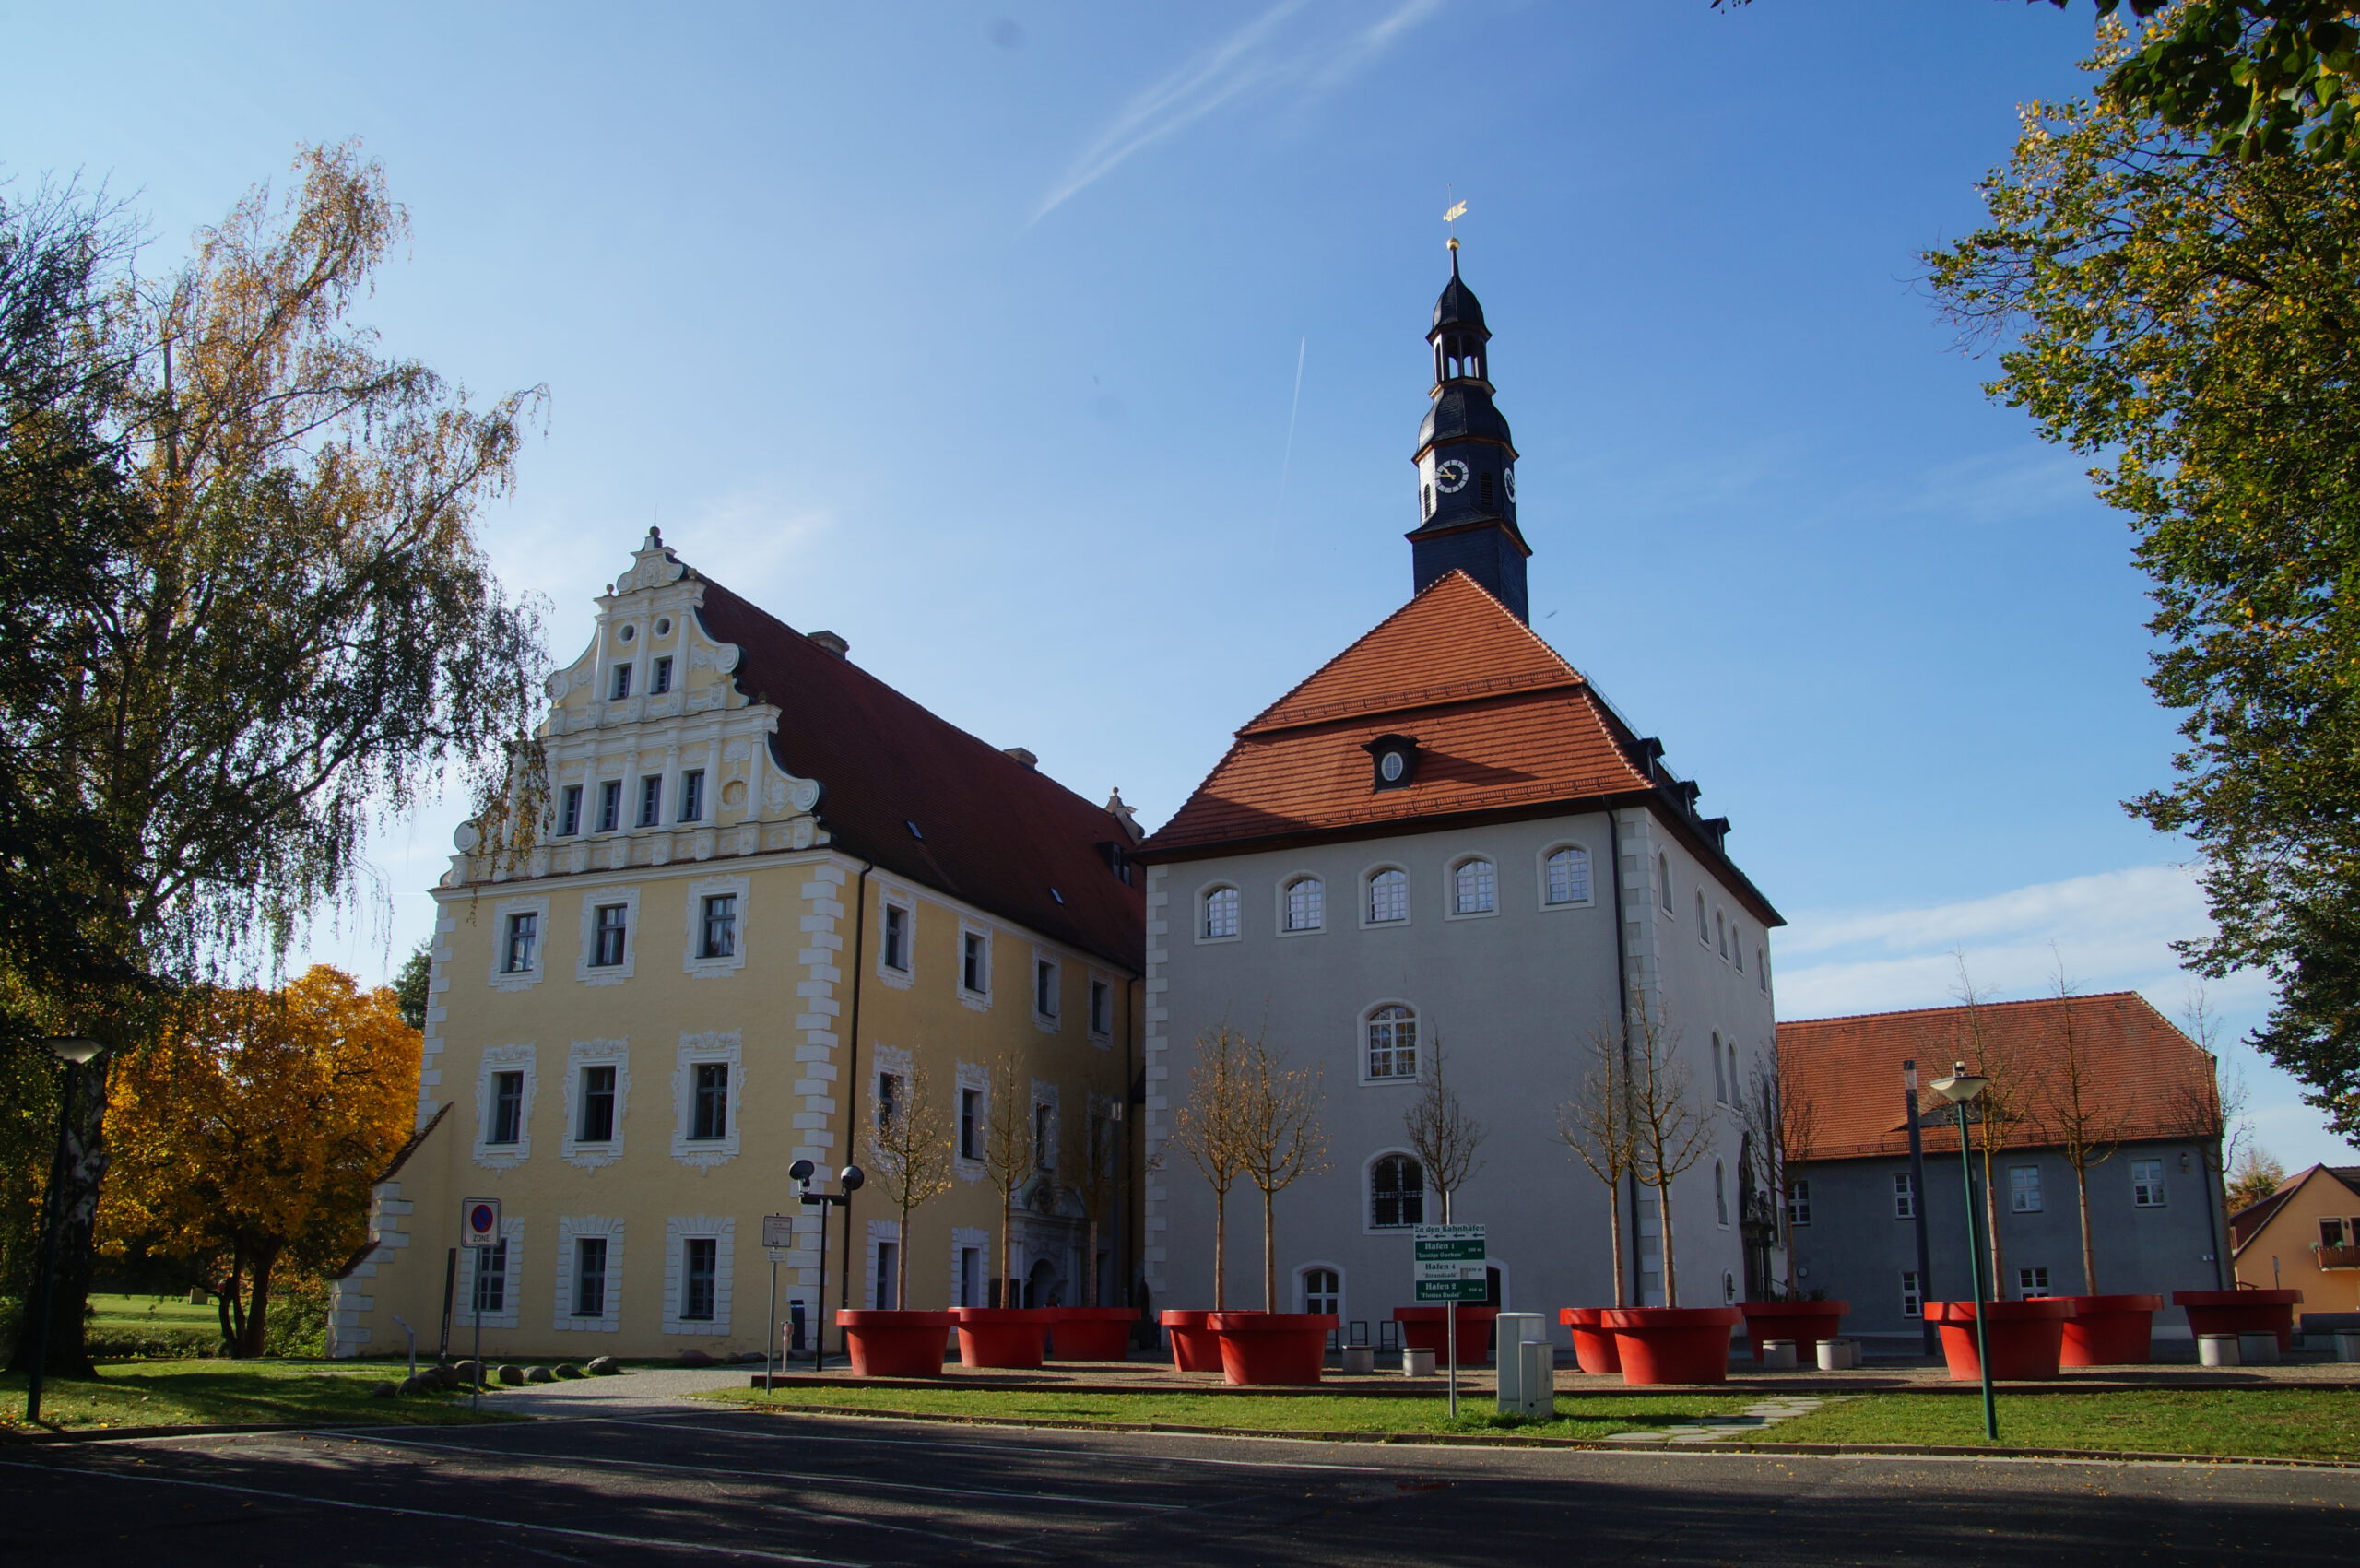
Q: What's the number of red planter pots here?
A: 12